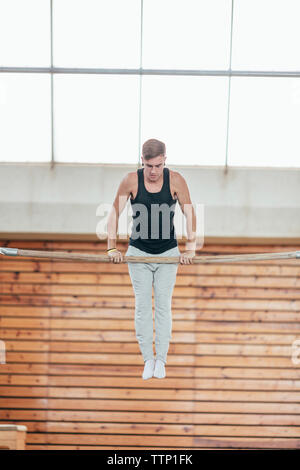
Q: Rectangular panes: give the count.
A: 8